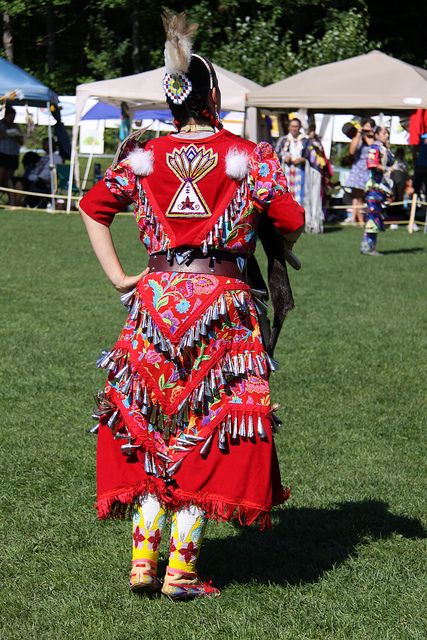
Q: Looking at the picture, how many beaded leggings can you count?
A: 2